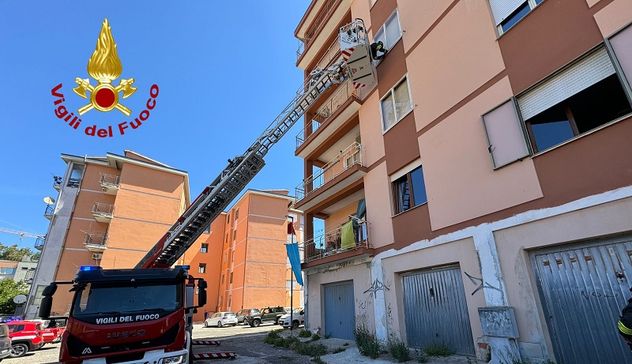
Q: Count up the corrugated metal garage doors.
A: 3